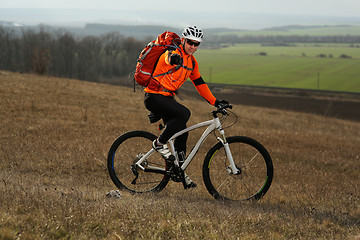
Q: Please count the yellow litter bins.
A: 0